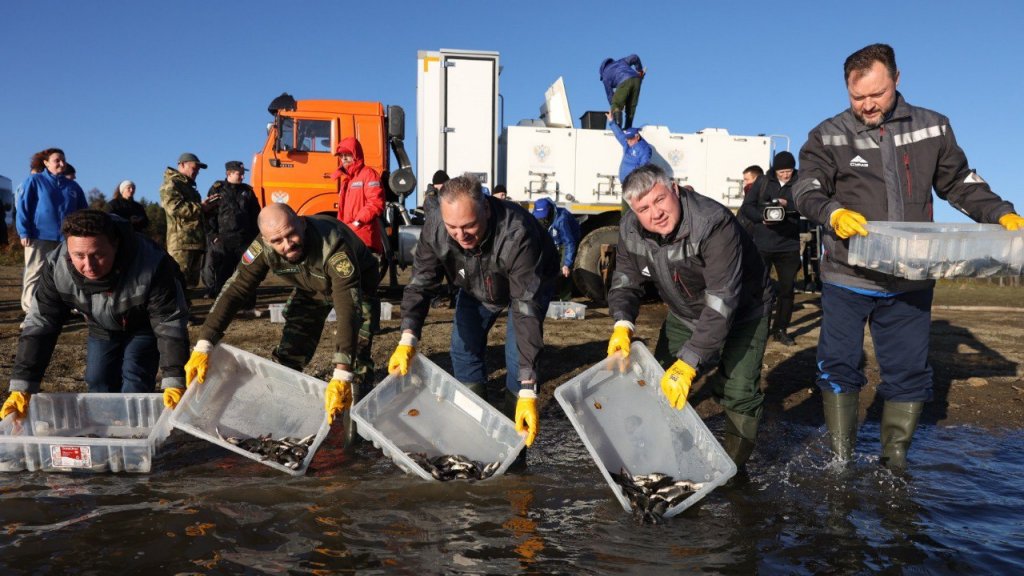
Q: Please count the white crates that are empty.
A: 0